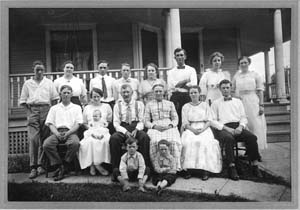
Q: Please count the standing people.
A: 8